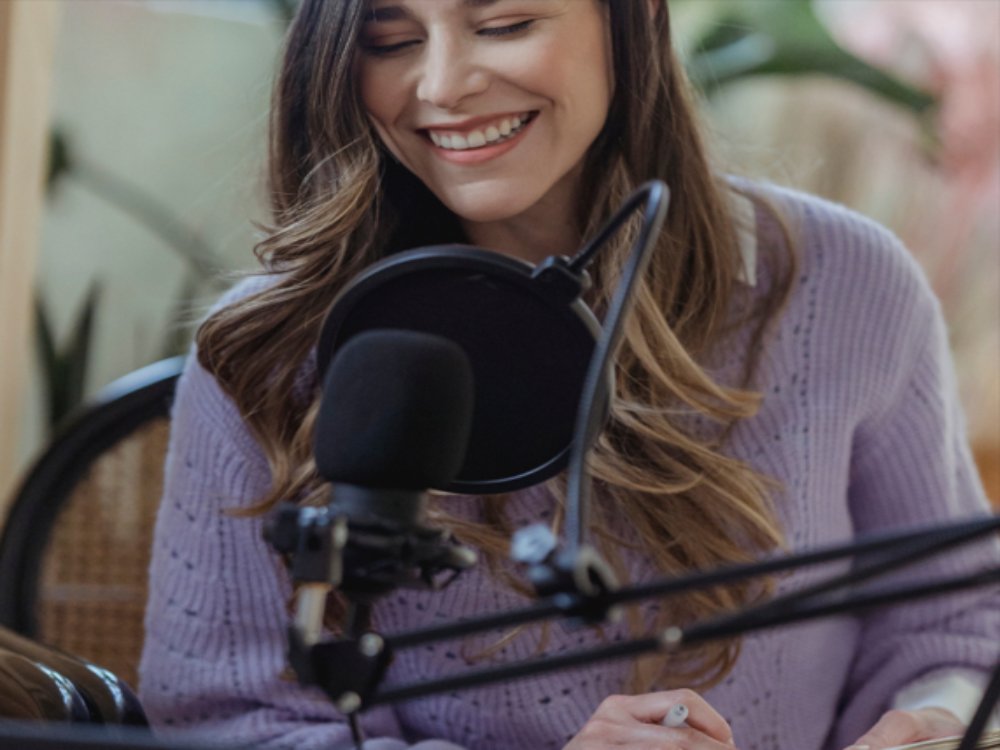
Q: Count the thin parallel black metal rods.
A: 2